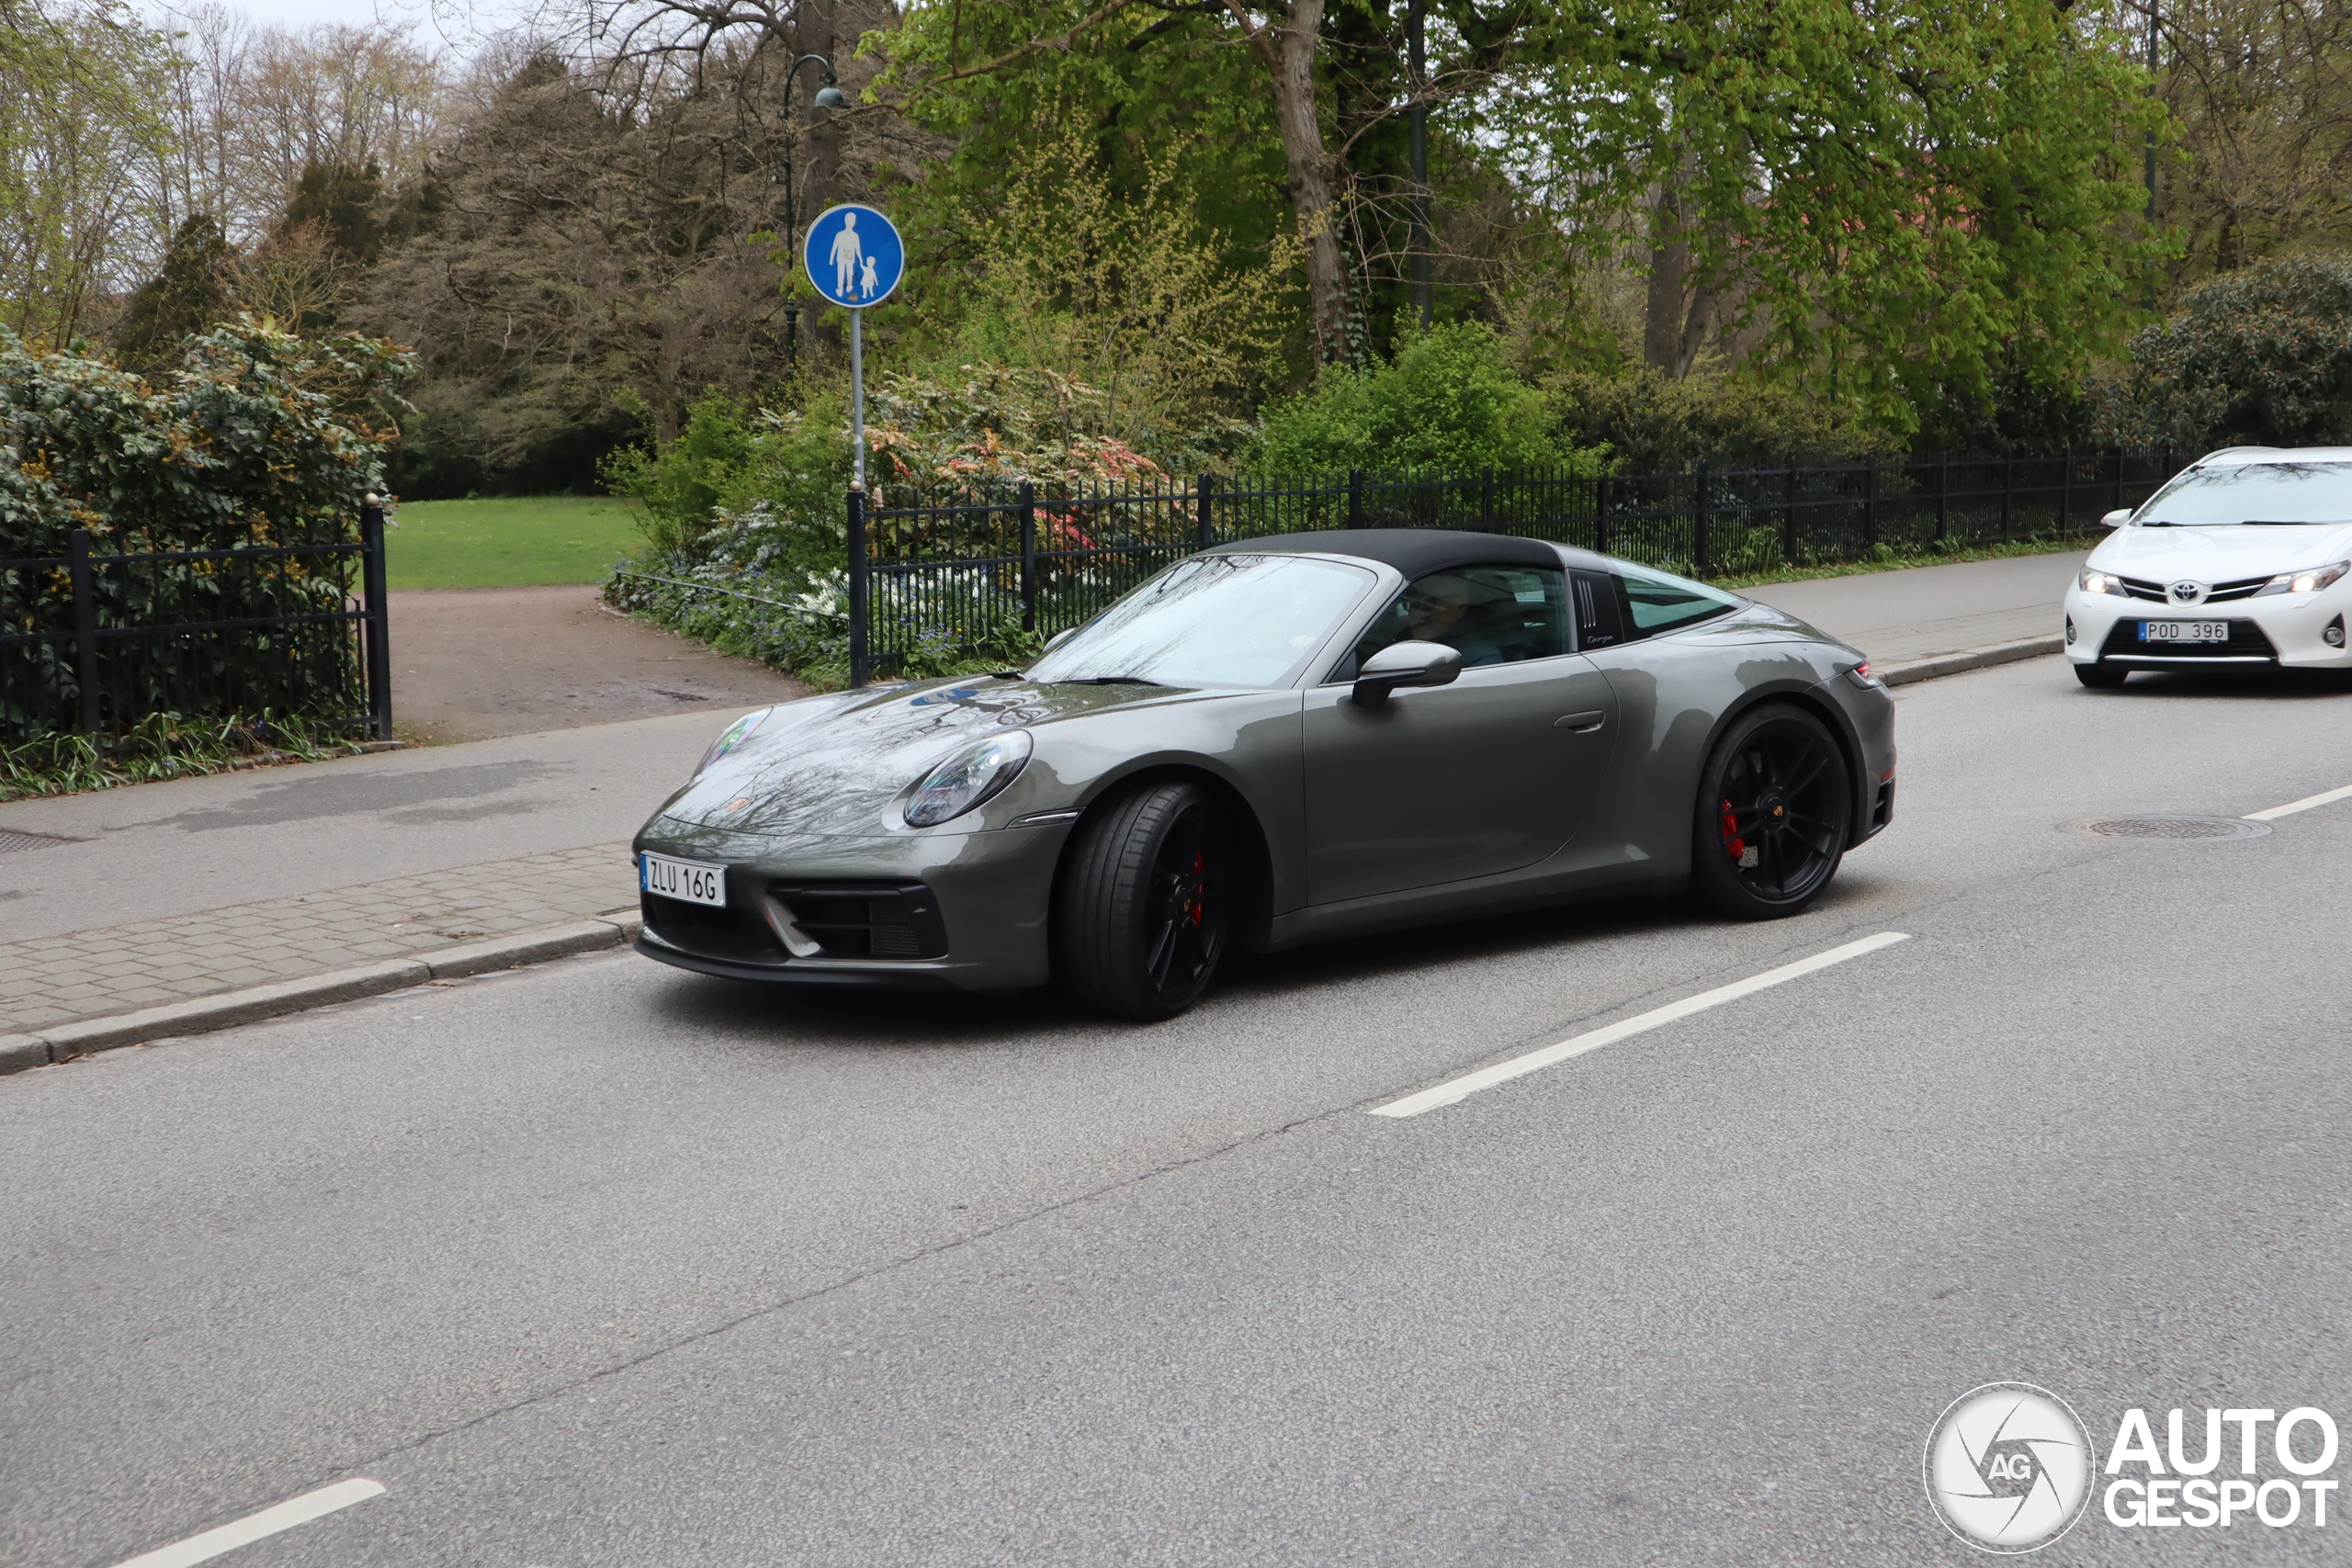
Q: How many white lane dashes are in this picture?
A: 3